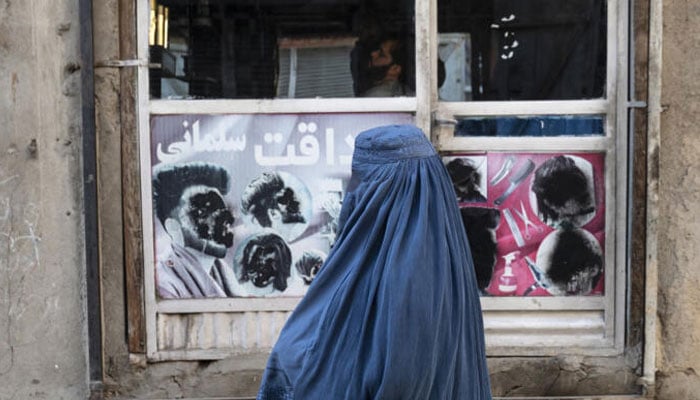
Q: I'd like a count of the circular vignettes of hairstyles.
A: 5